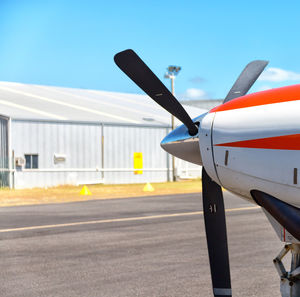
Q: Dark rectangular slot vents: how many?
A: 2